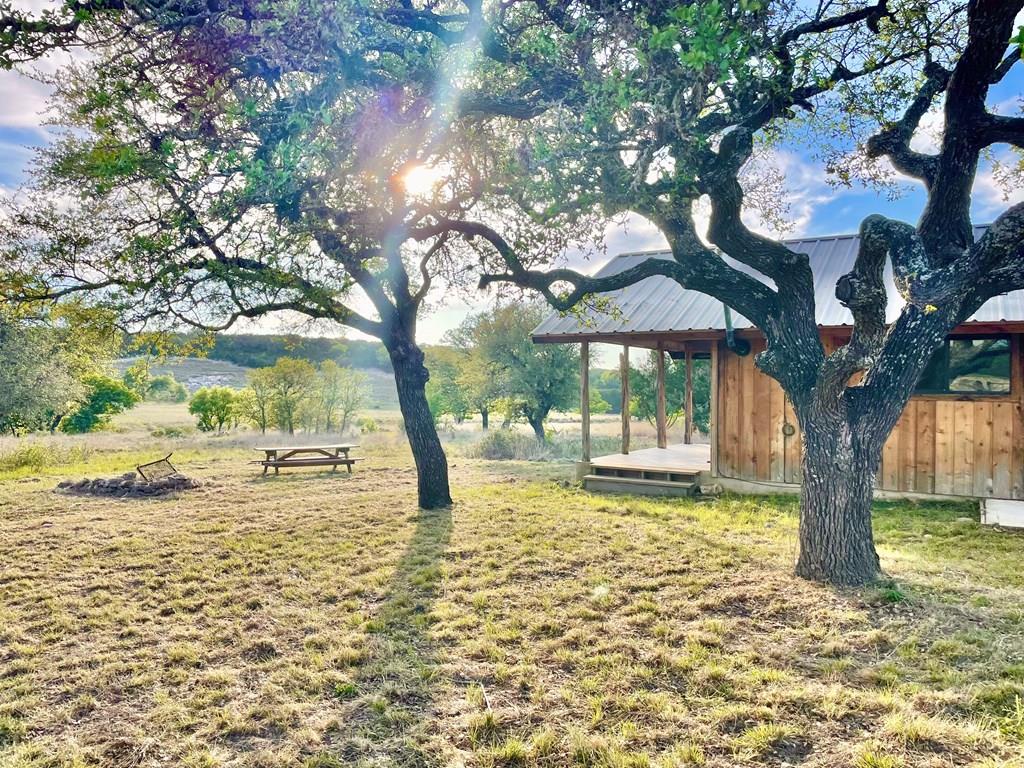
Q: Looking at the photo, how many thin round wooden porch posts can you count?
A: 4